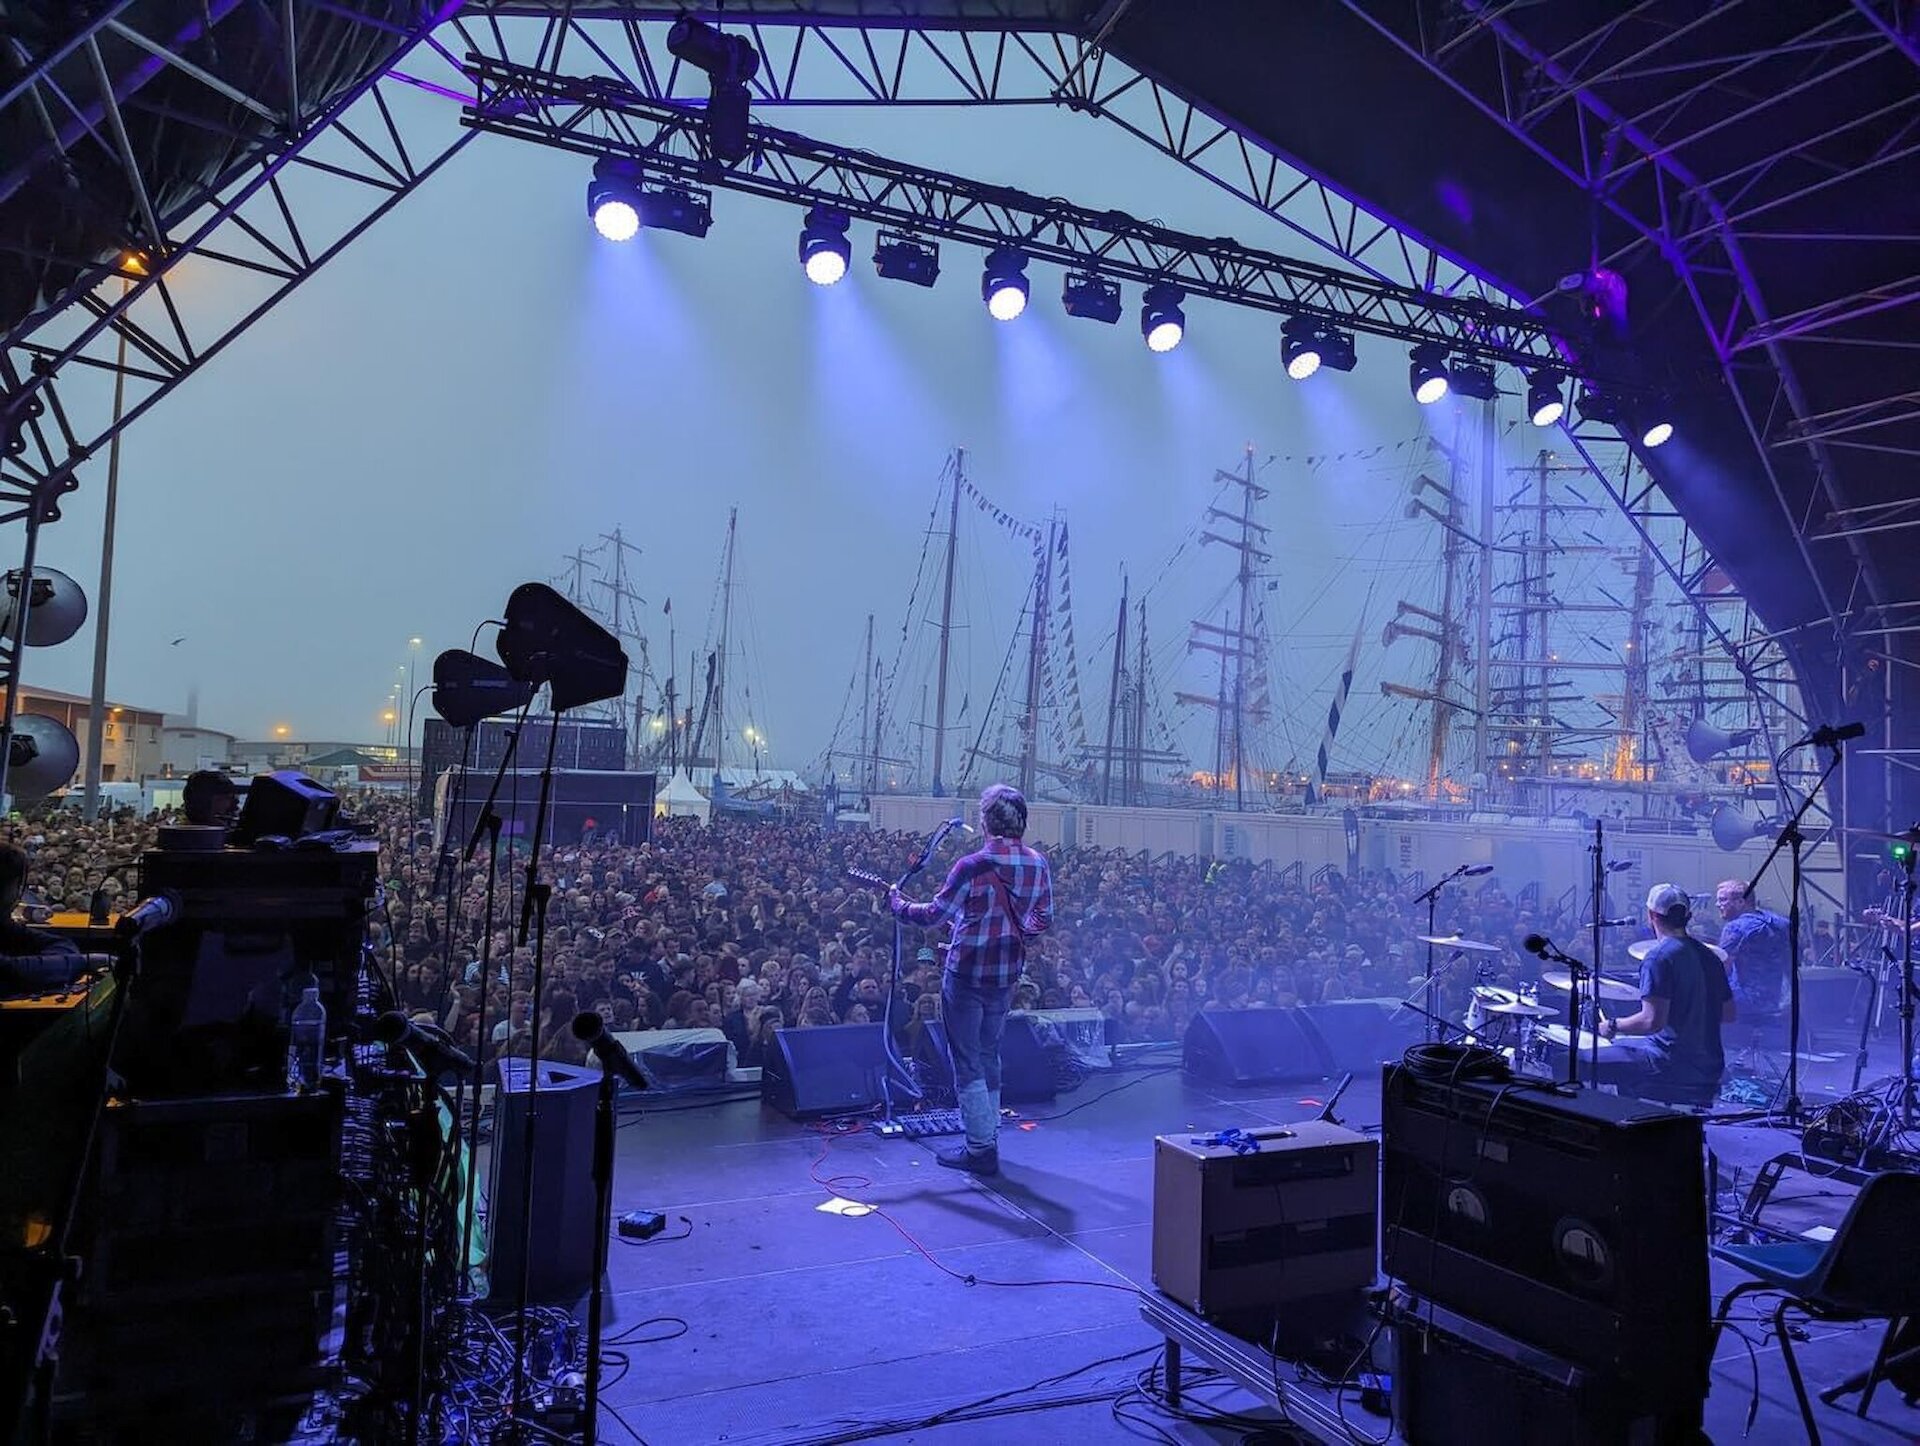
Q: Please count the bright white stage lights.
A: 8